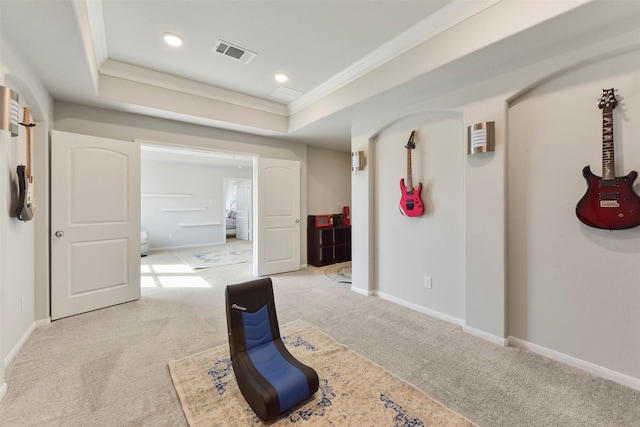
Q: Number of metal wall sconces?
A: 3